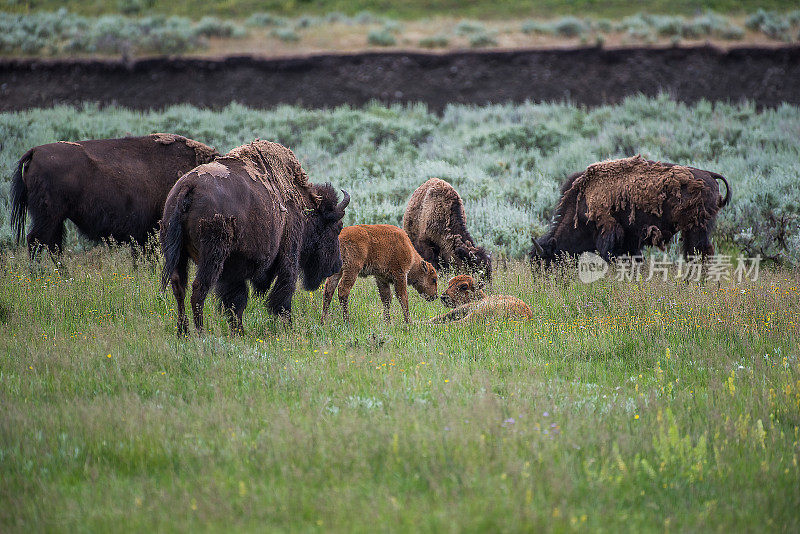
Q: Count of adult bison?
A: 4